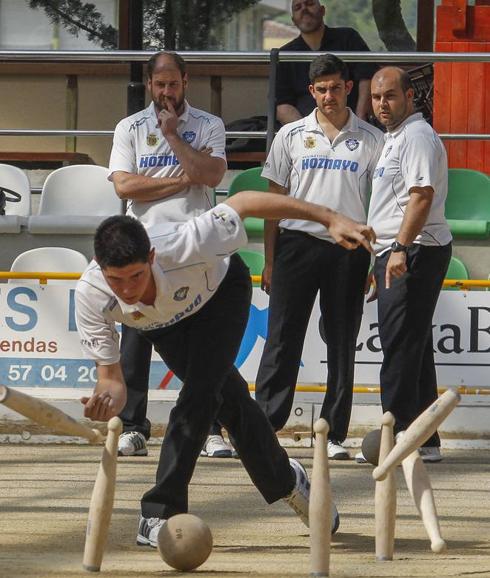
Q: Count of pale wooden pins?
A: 6